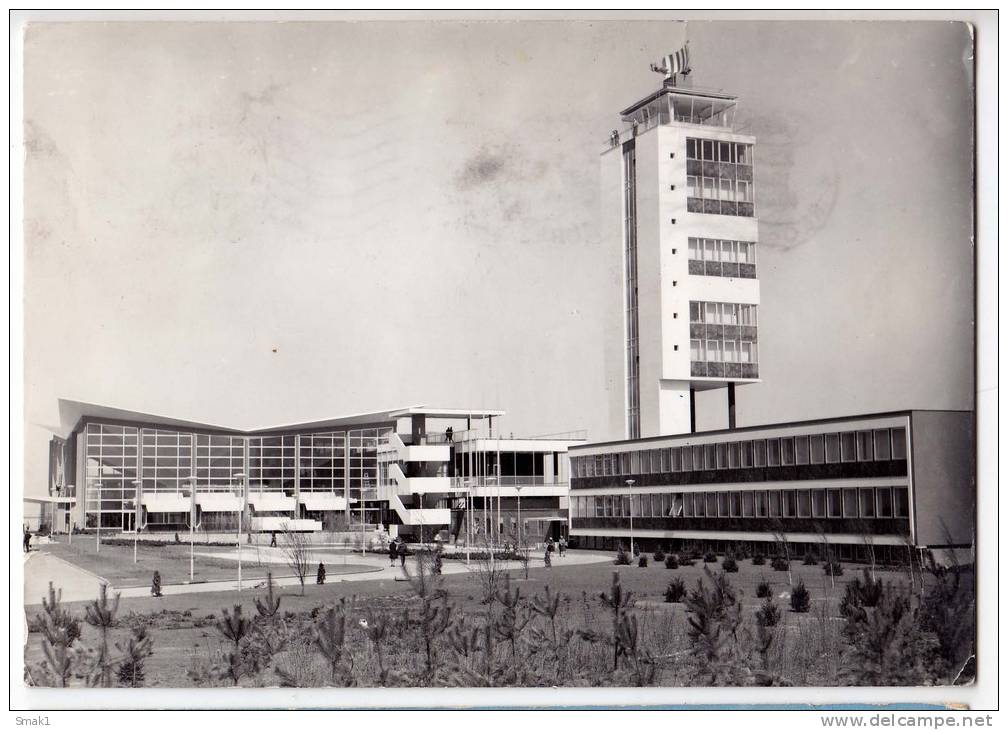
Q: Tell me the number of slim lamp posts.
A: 12